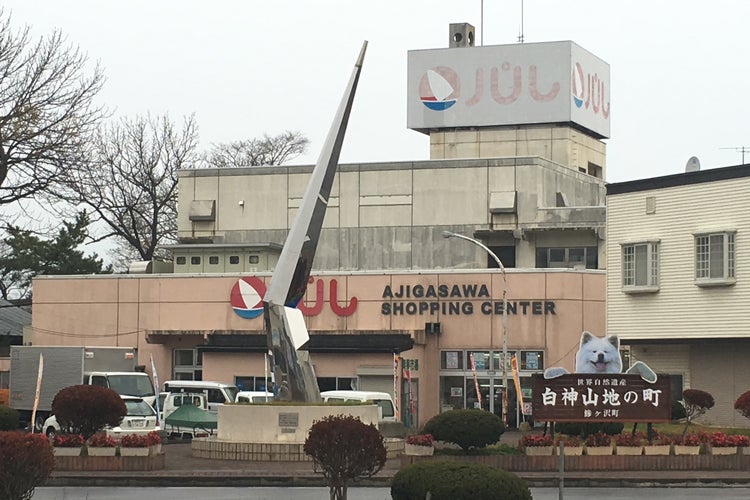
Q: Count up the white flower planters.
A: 13